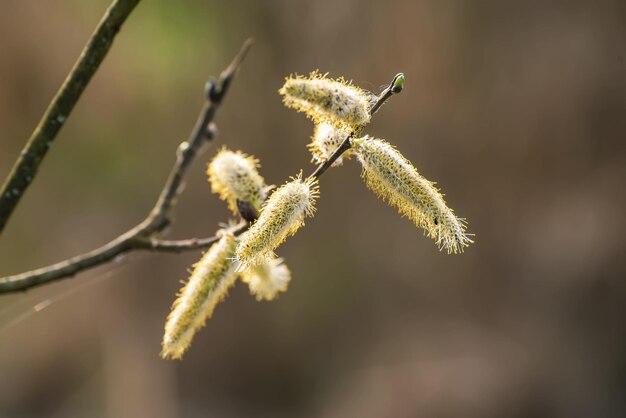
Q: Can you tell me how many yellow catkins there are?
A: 7